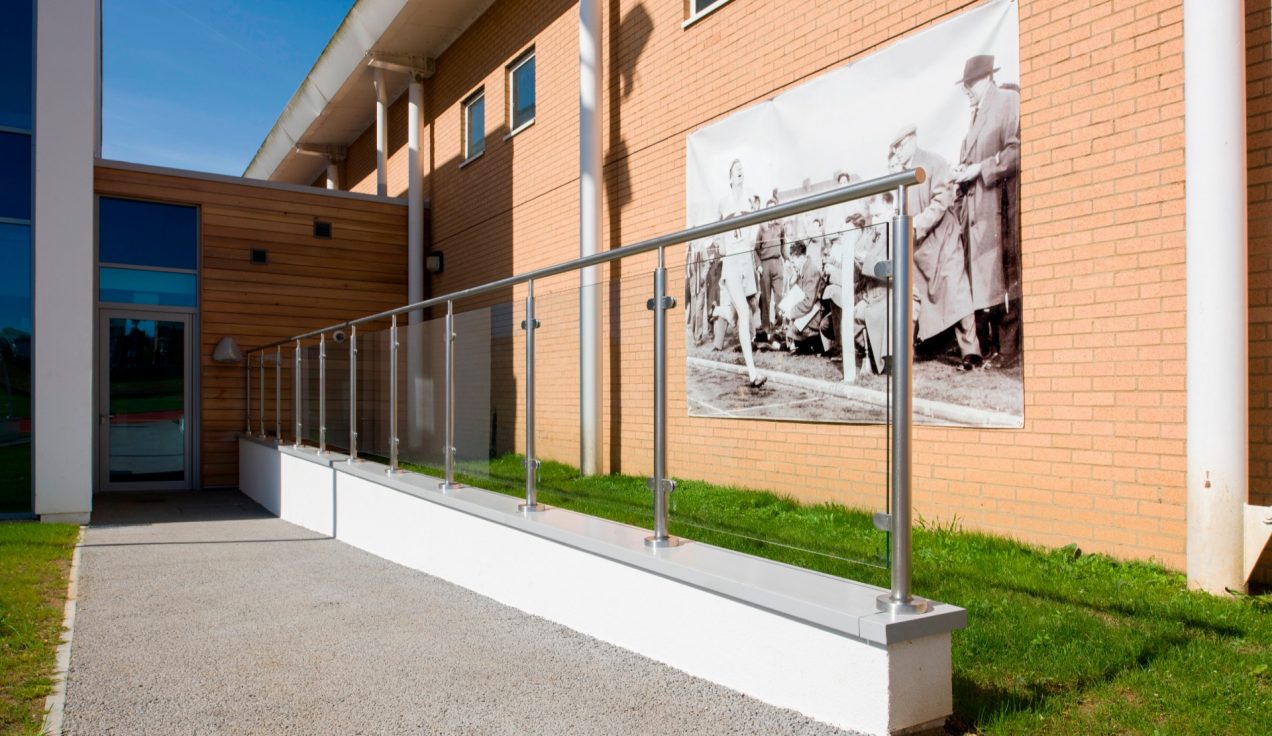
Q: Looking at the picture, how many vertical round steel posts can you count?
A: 11